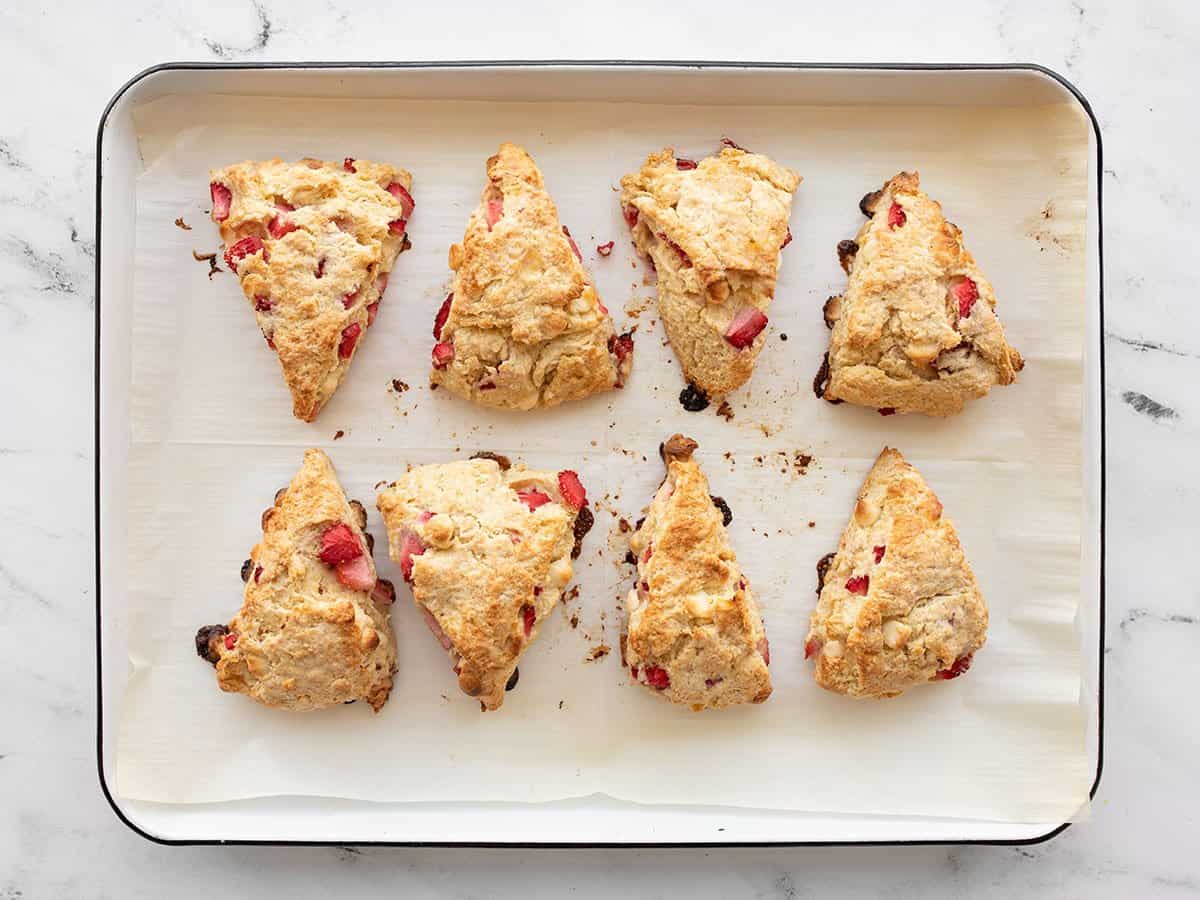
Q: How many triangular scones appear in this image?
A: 8